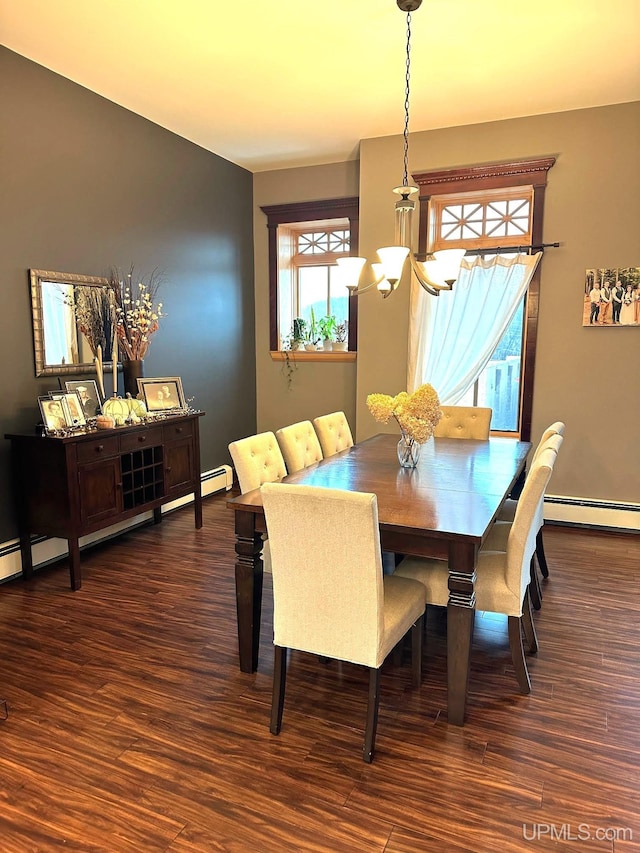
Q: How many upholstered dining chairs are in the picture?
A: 8